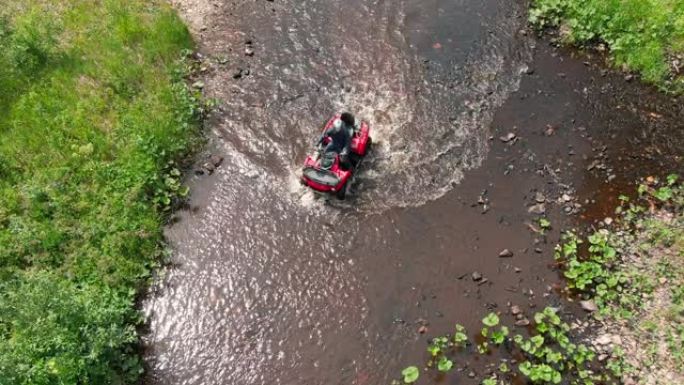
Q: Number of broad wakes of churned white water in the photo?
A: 1